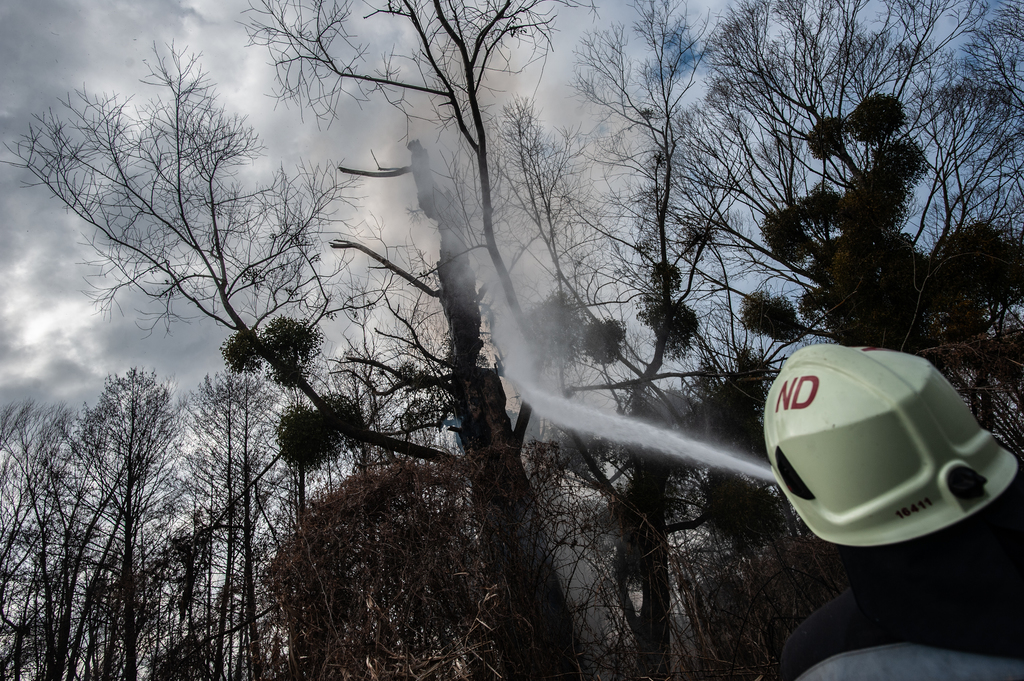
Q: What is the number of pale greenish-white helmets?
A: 1